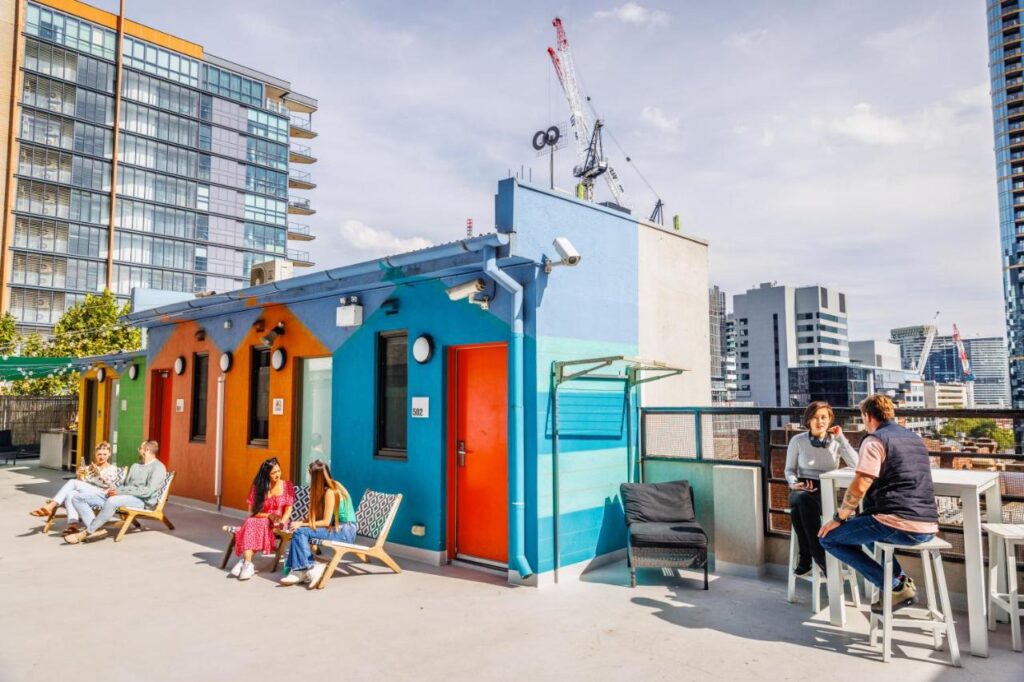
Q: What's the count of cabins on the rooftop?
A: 5